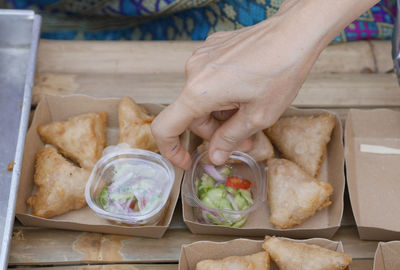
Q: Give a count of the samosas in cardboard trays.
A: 8